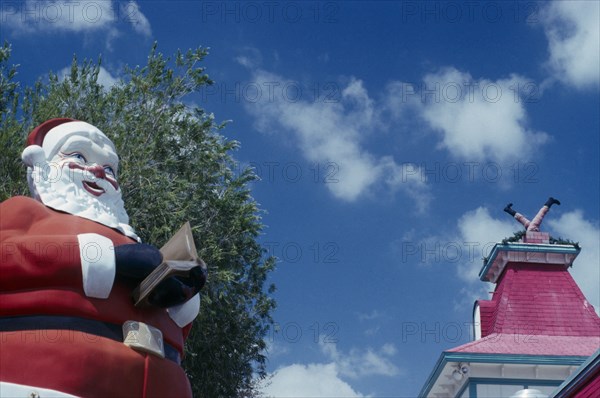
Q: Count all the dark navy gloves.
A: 2